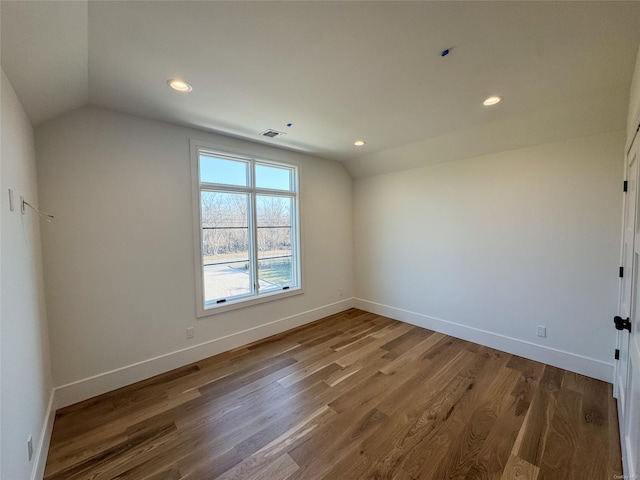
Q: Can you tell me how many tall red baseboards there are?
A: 0